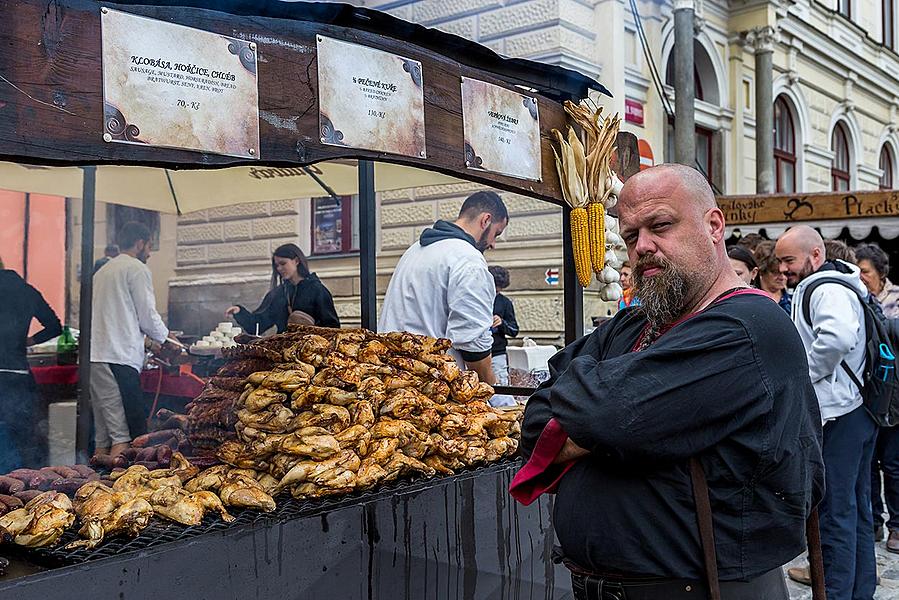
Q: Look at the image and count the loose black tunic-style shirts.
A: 1